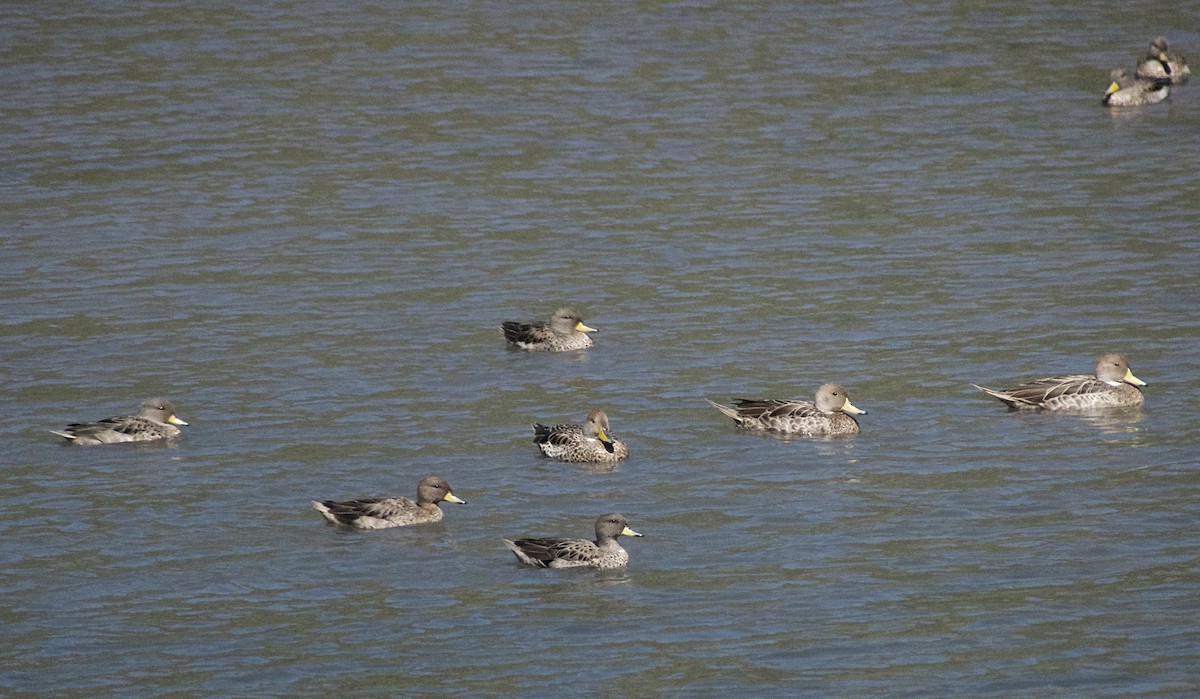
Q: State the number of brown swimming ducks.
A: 9